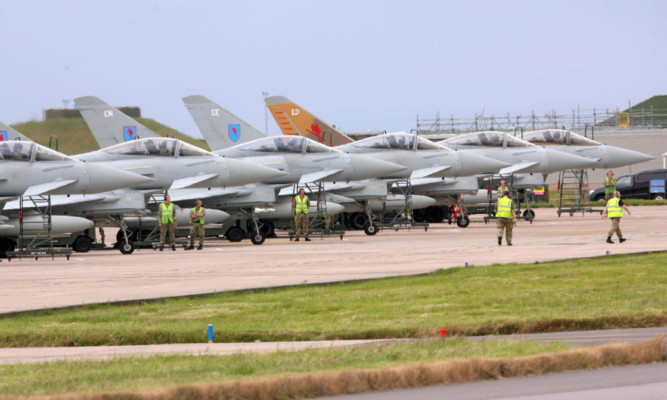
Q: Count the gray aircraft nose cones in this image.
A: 6